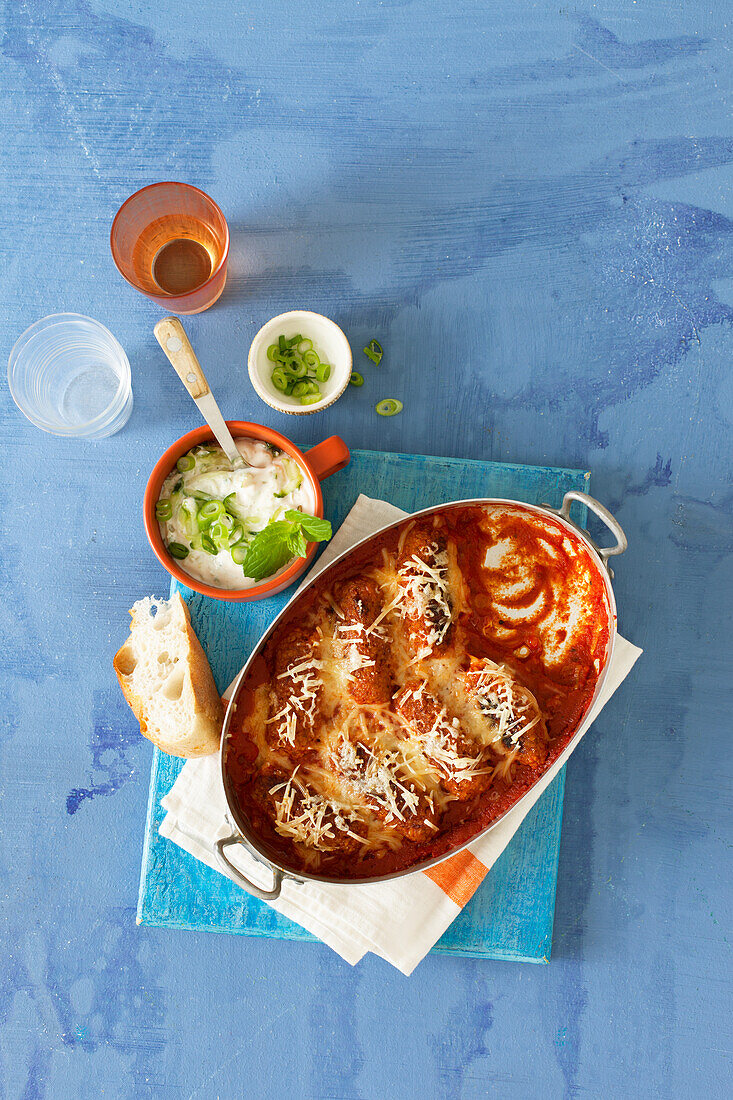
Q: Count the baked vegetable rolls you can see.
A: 7